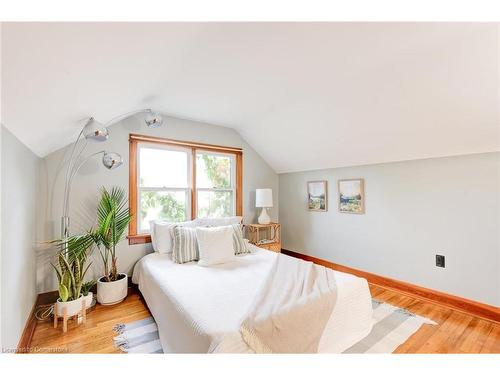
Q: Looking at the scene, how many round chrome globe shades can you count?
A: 3